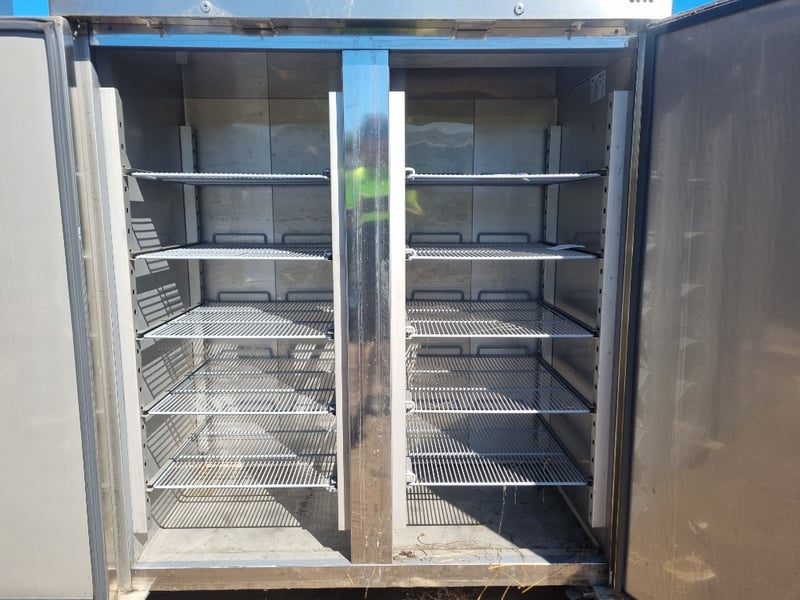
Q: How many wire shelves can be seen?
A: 10